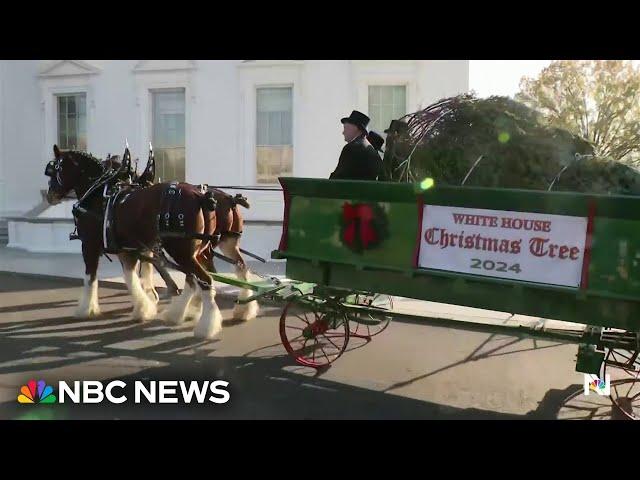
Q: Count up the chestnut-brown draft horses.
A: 2